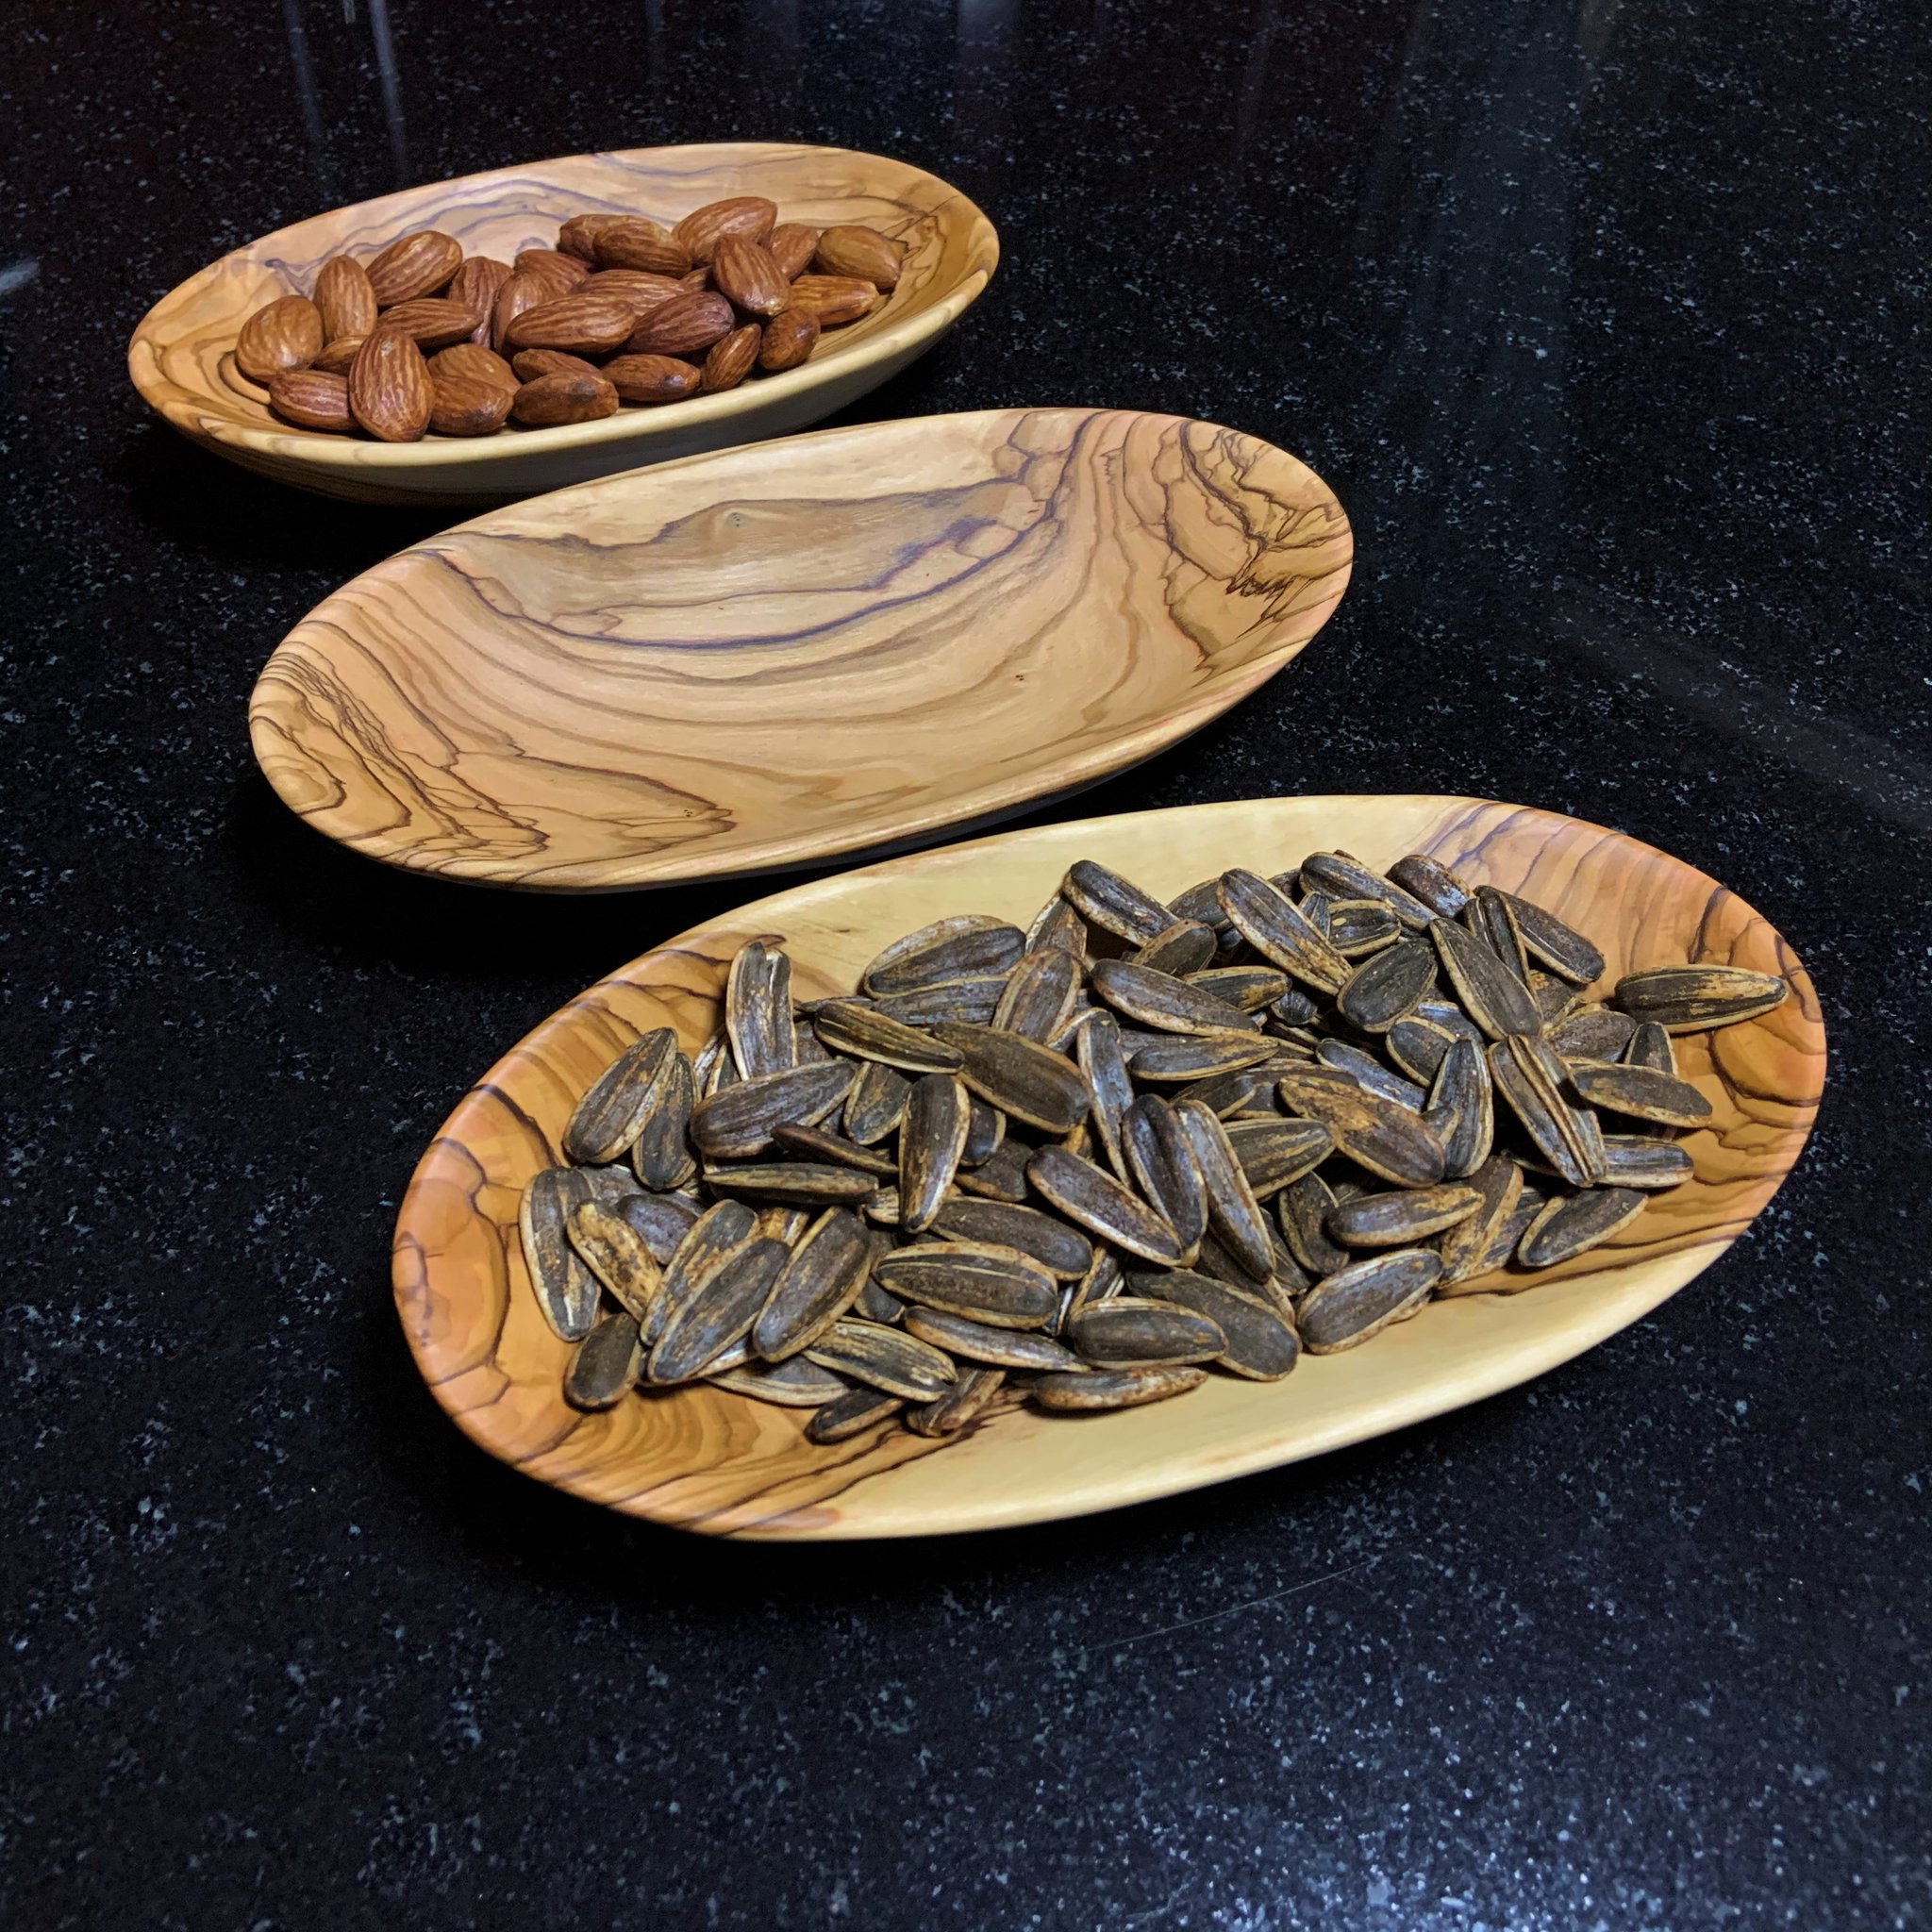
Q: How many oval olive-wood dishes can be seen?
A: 3